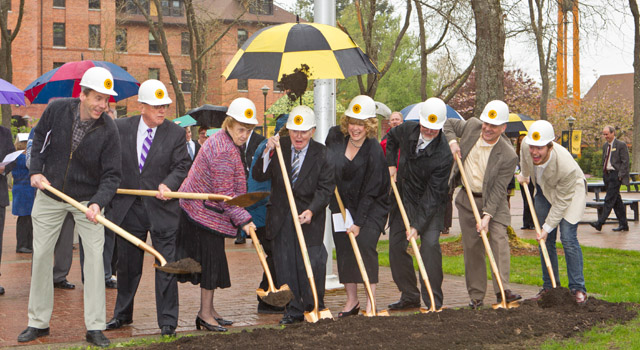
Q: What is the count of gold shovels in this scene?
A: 8